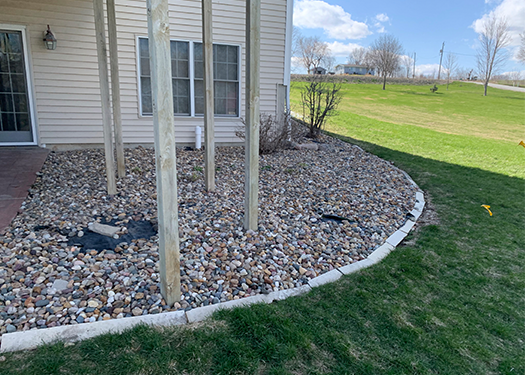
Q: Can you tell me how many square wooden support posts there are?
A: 5